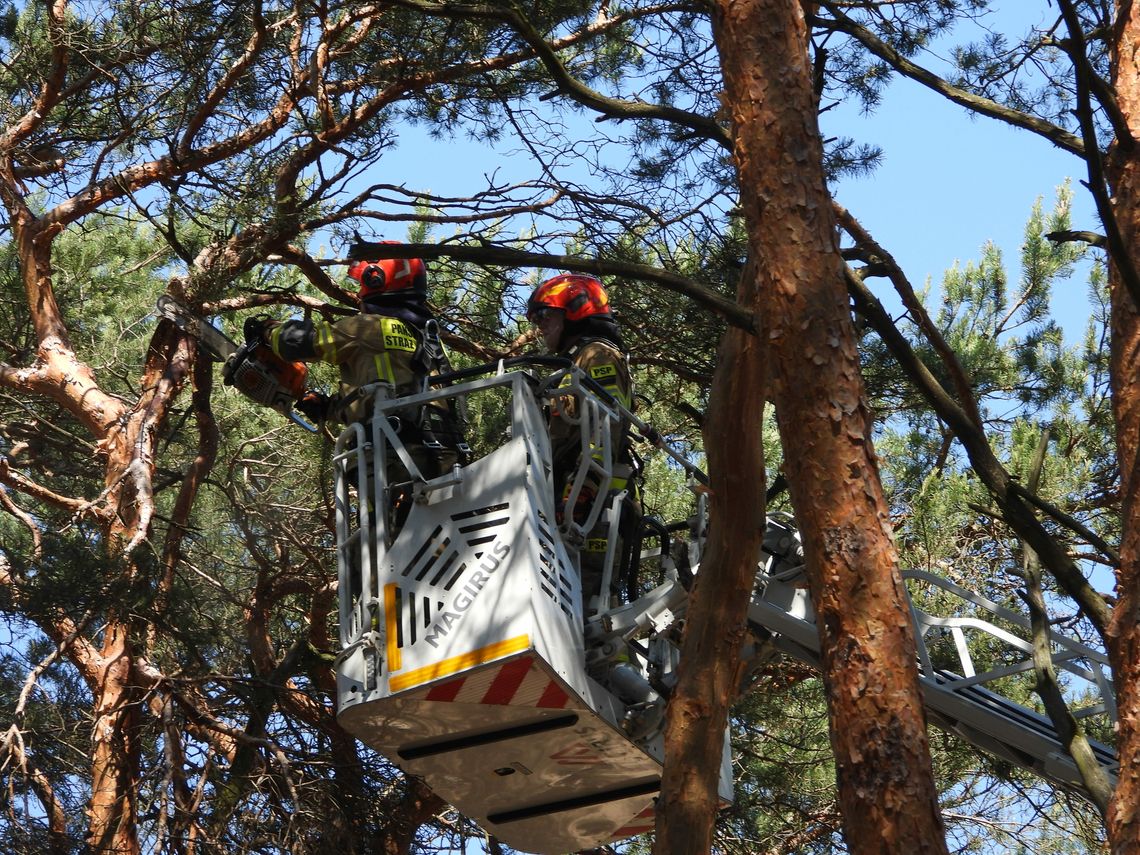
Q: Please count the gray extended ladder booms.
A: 1